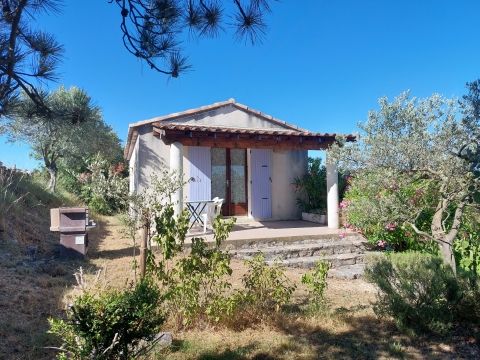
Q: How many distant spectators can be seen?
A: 0